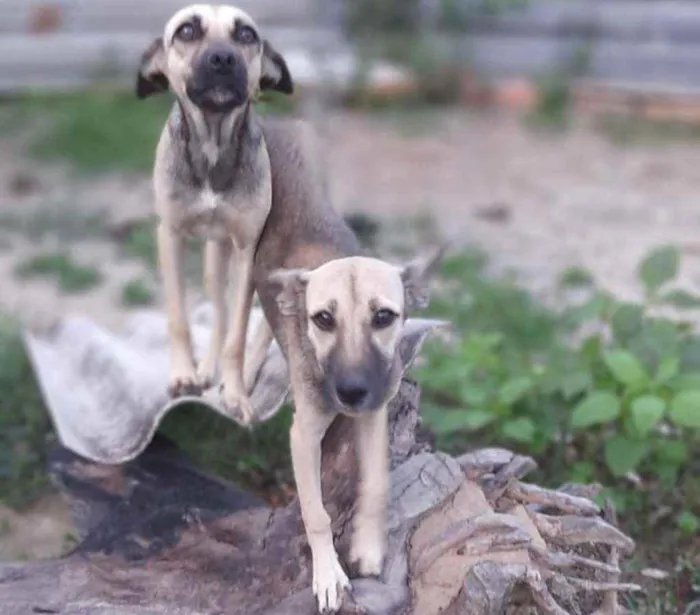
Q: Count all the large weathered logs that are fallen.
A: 1